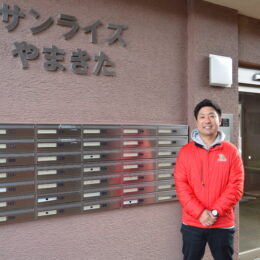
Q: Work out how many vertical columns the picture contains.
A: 5